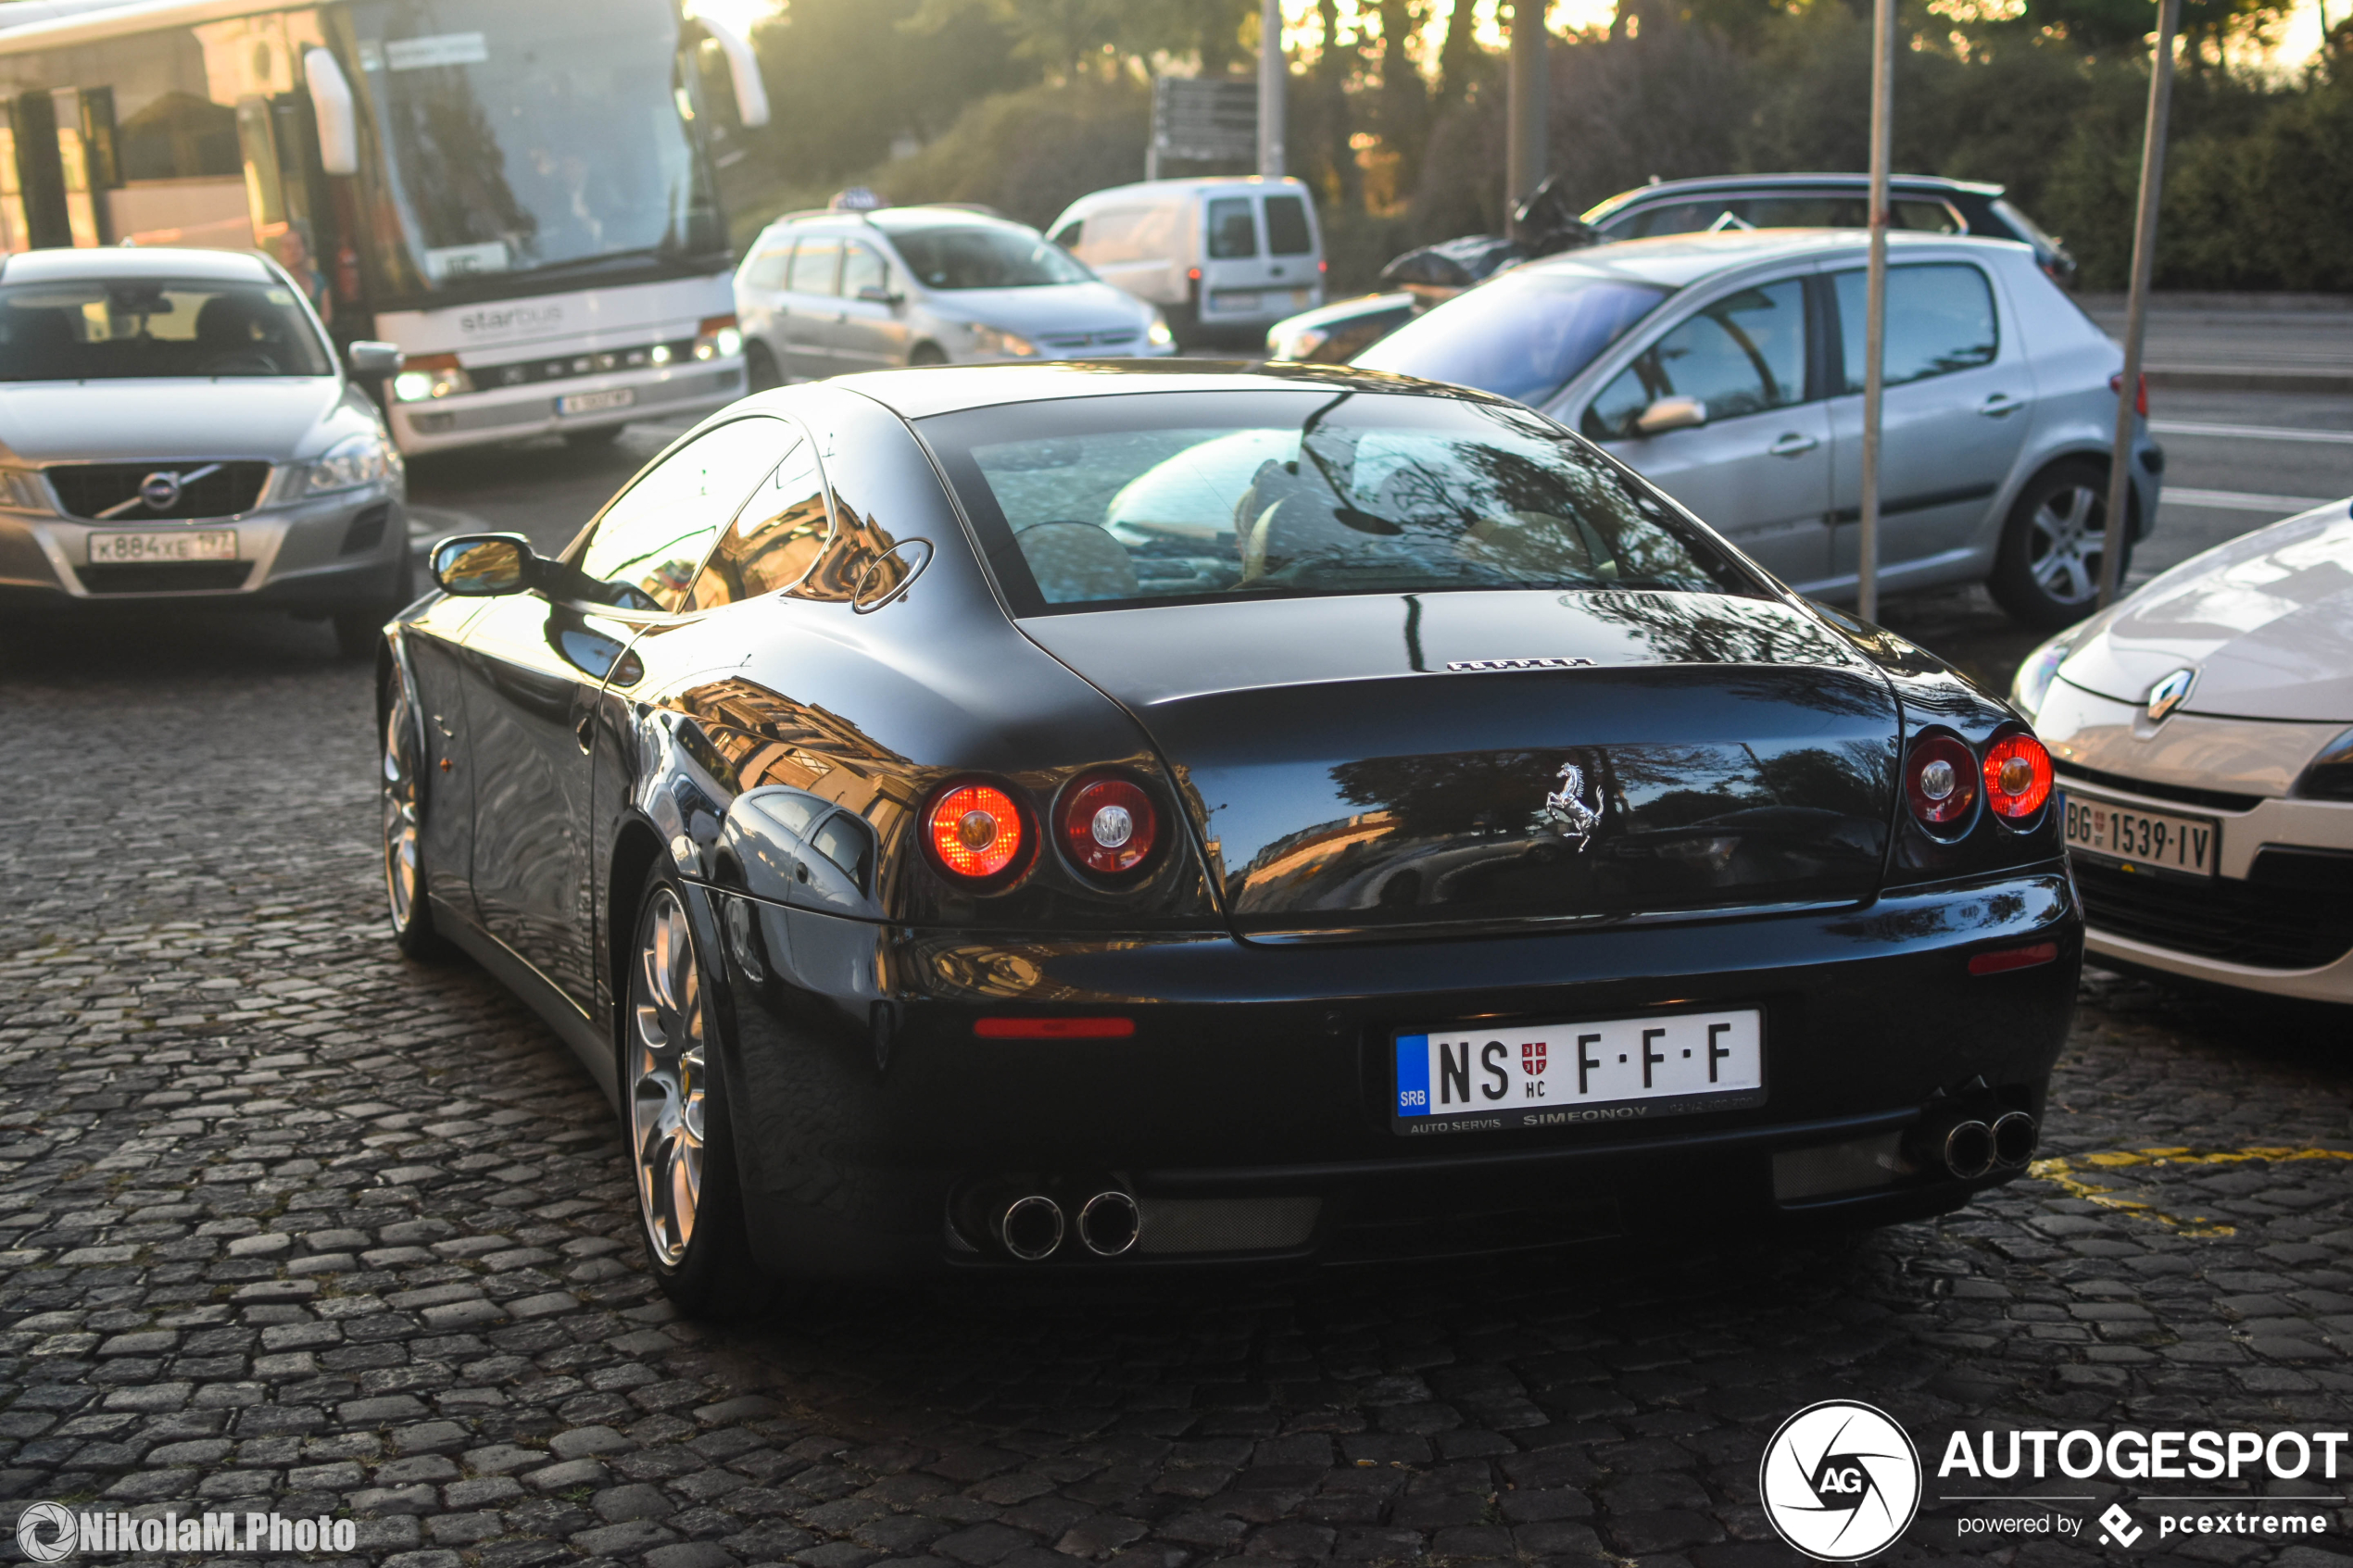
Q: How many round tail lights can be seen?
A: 4